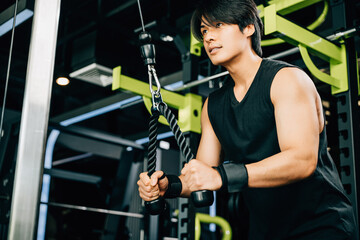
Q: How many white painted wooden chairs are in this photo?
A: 0